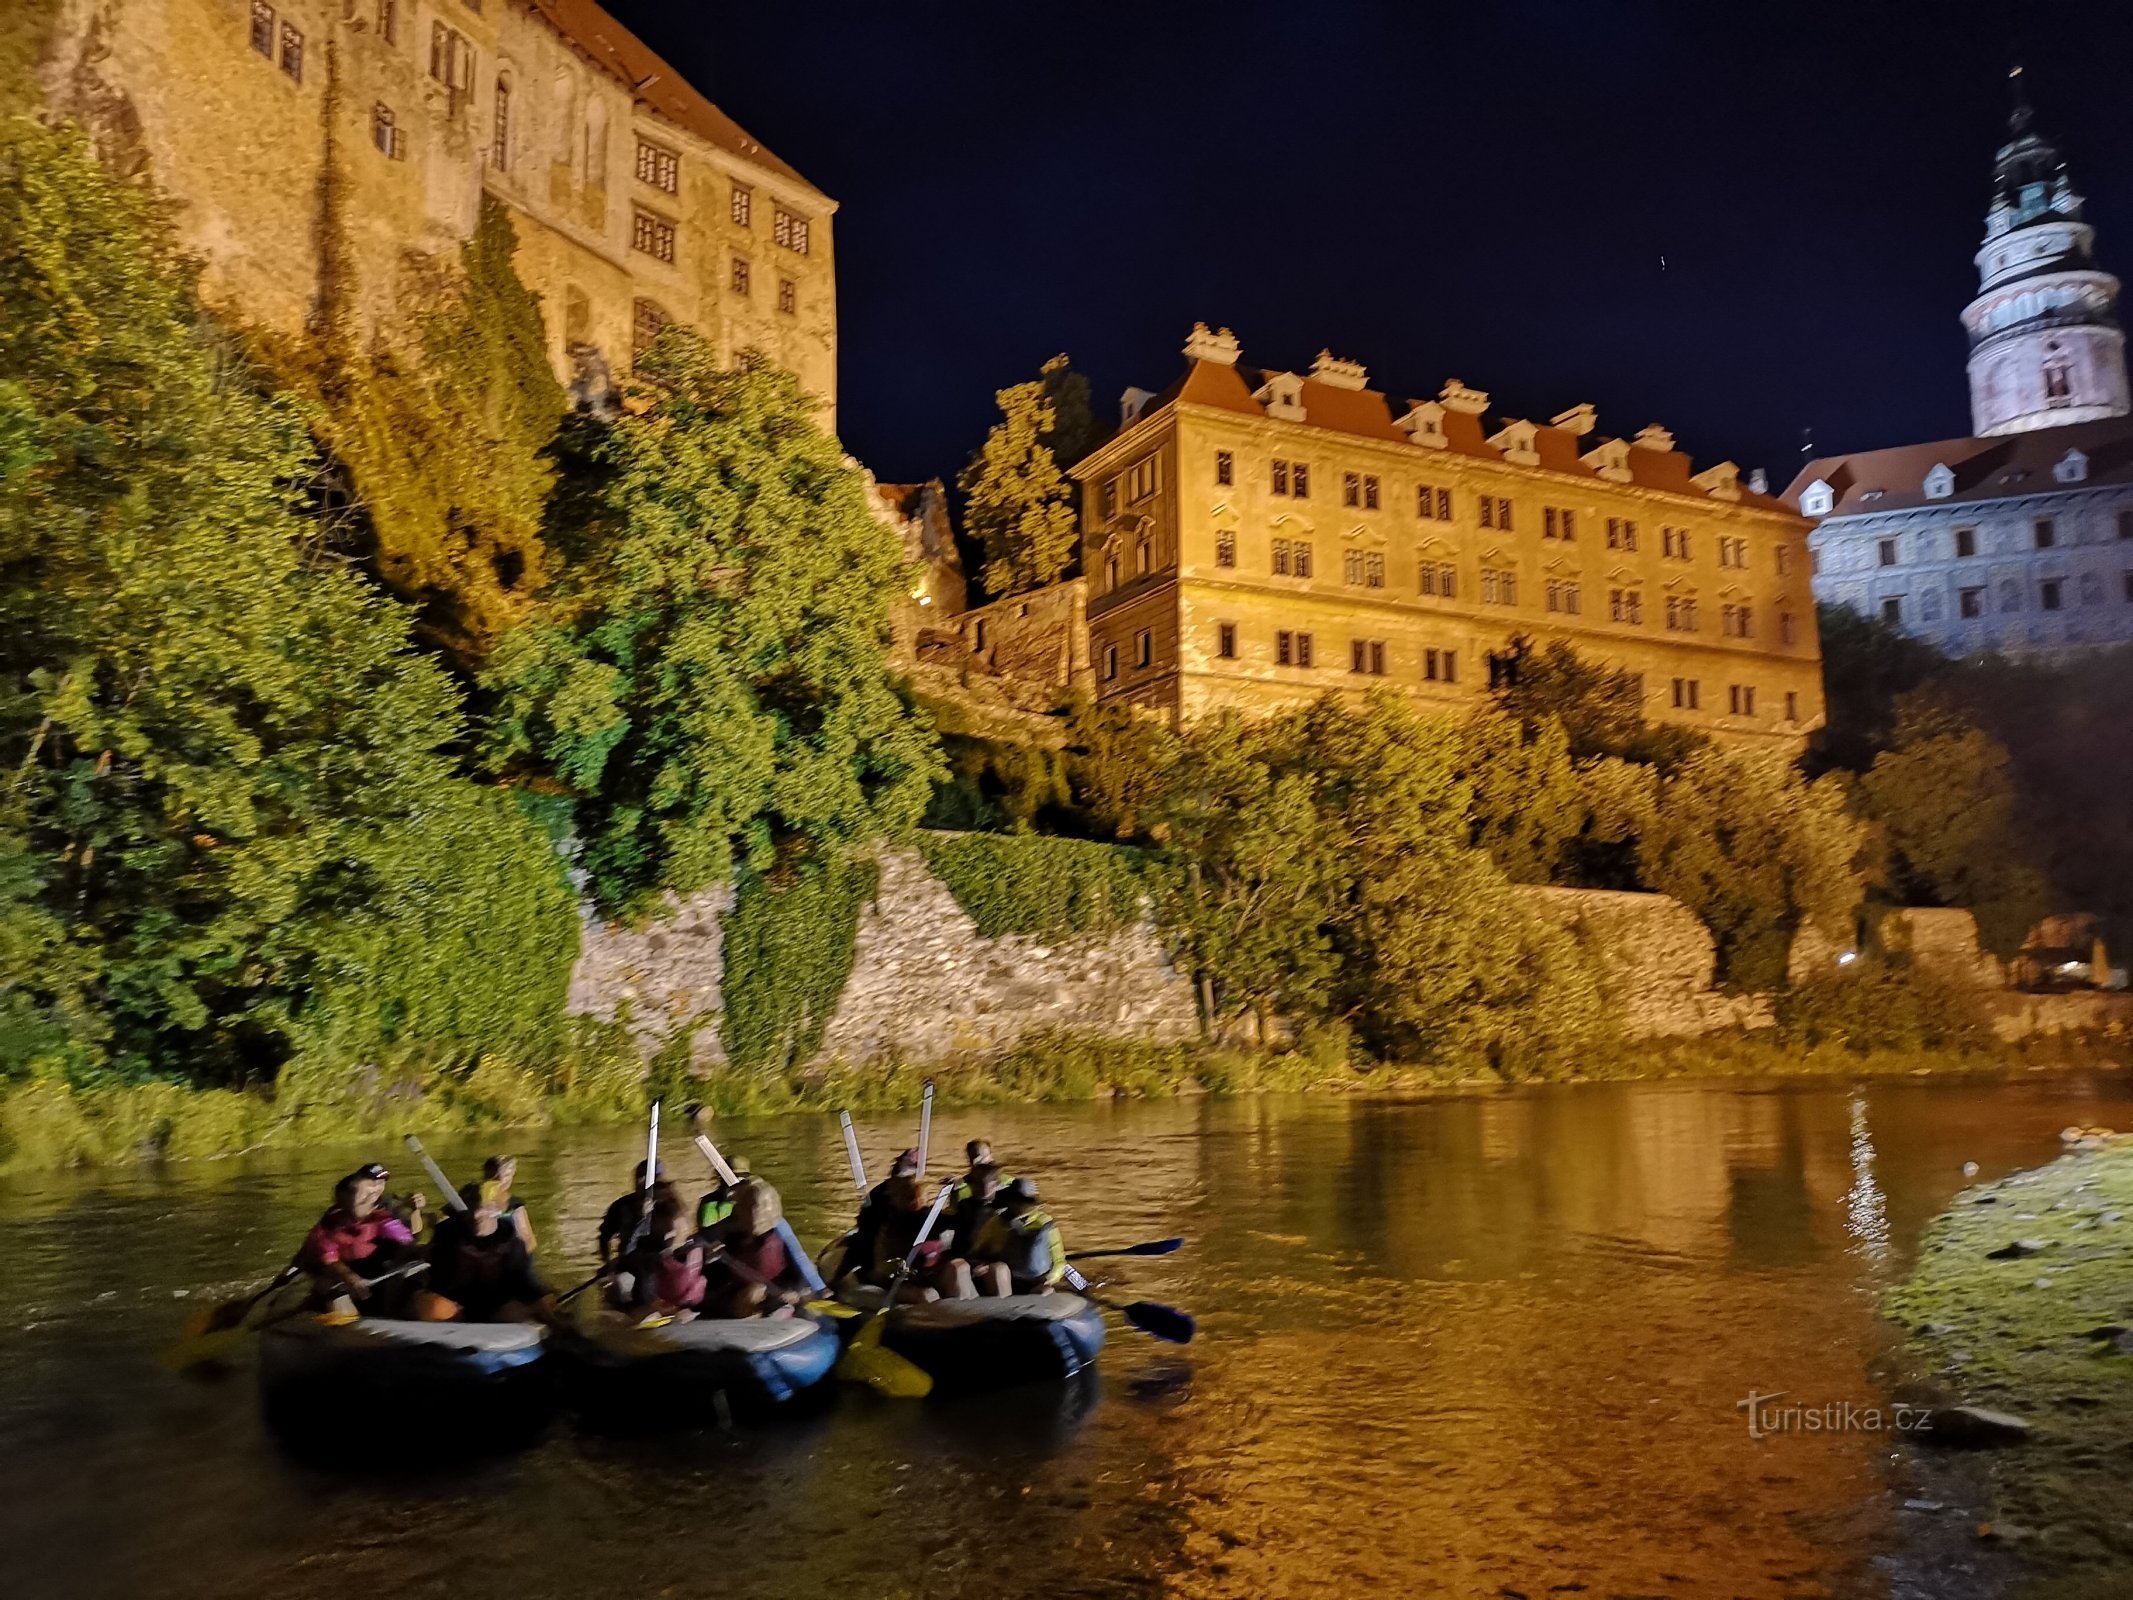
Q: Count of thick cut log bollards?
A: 0